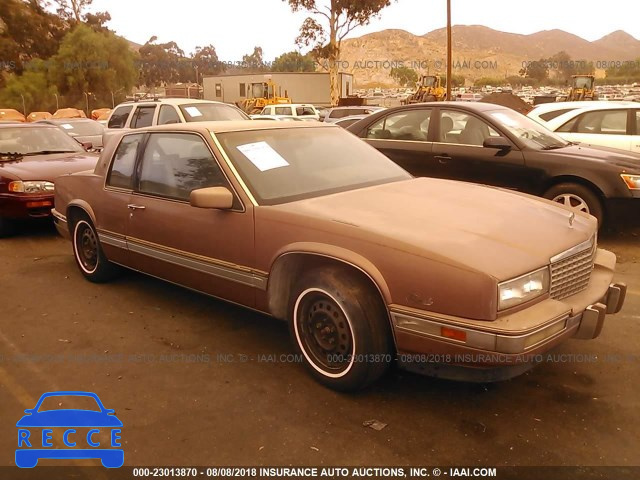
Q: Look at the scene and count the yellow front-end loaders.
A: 3